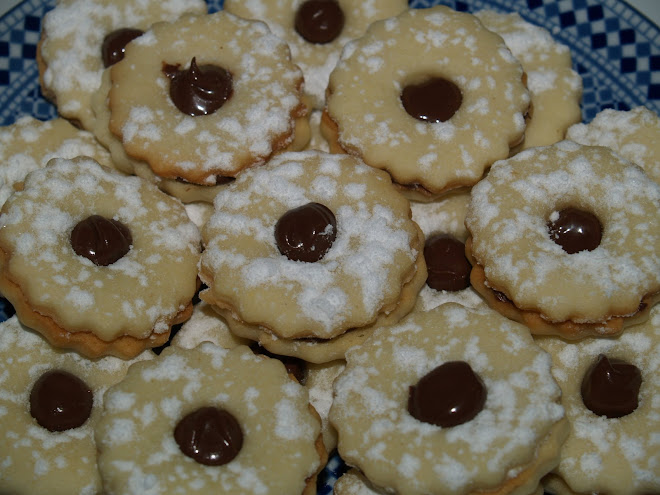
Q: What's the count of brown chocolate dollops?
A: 12